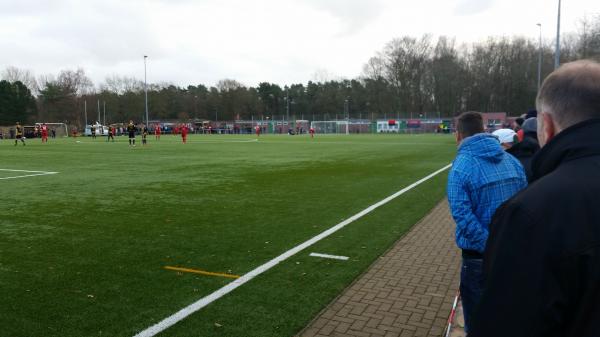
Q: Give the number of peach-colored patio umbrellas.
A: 0